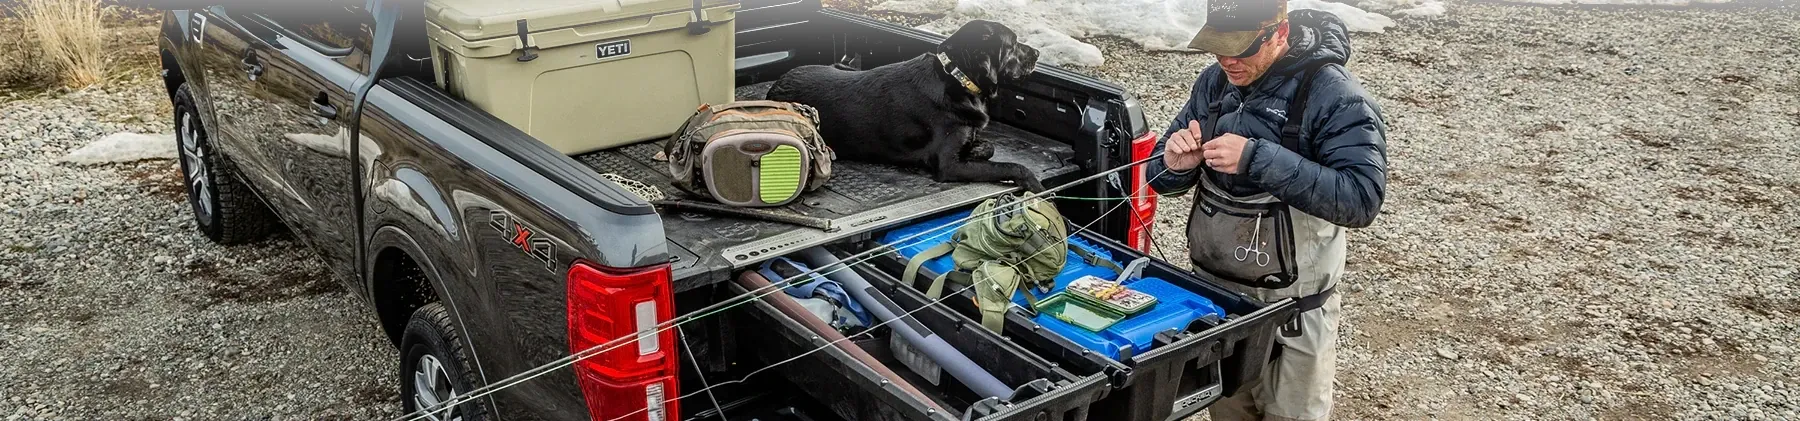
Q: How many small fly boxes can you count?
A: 1